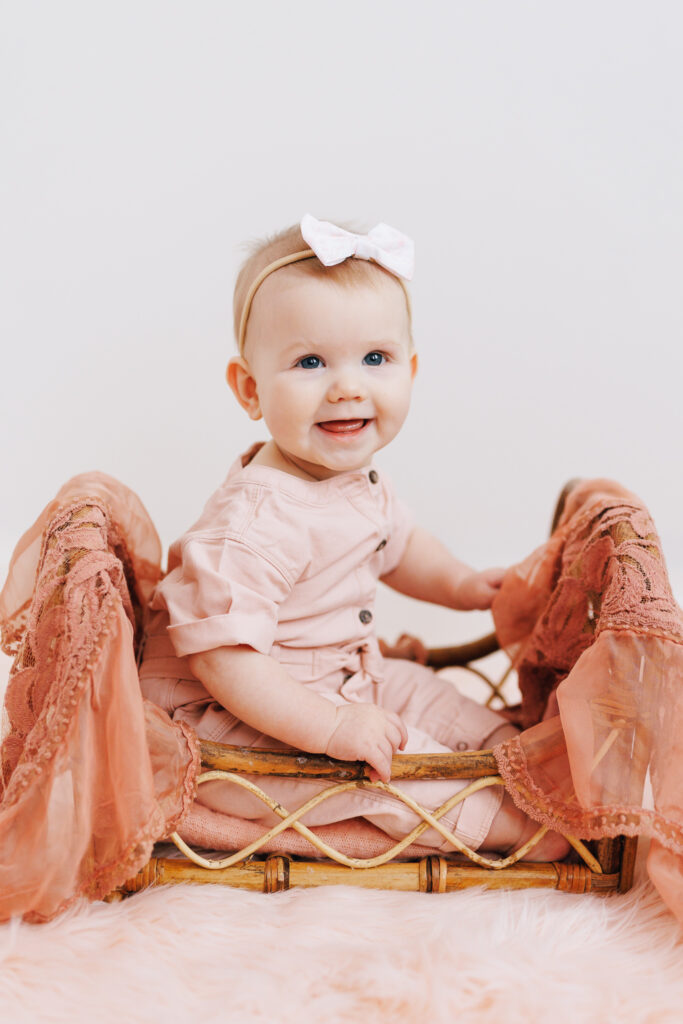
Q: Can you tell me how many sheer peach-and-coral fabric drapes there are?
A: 2